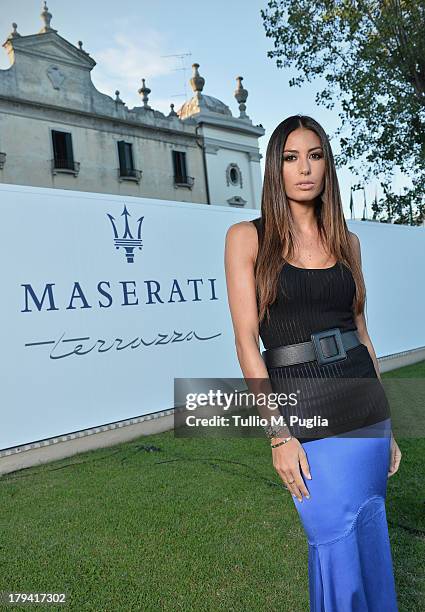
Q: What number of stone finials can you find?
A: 8